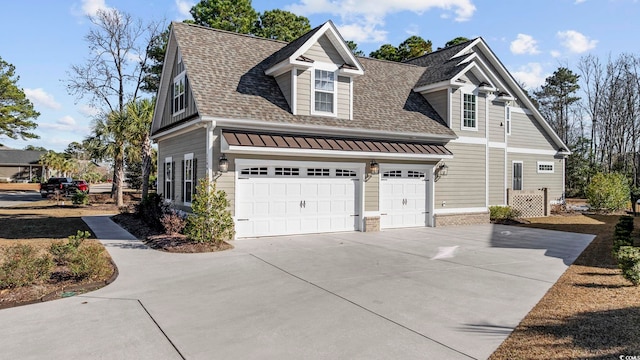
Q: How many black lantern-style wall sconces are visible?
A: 3